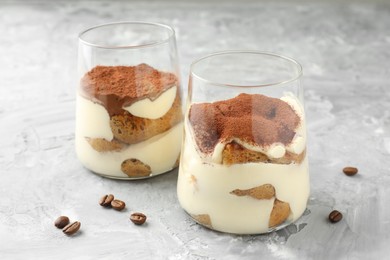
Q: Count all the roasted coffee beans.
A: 7